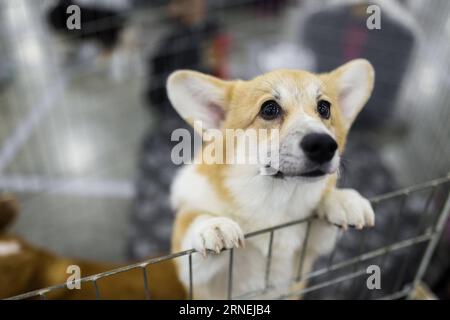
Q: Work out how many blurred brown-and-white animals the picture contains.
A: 1